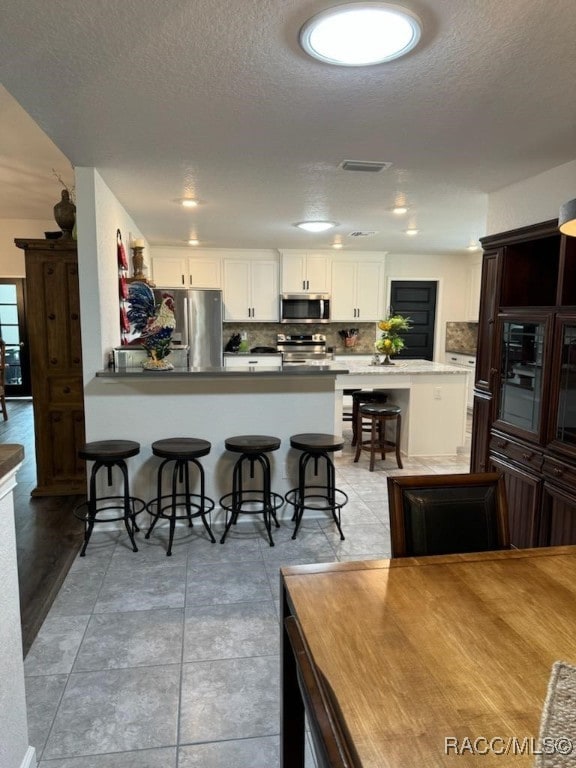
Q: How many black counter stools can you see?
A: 4